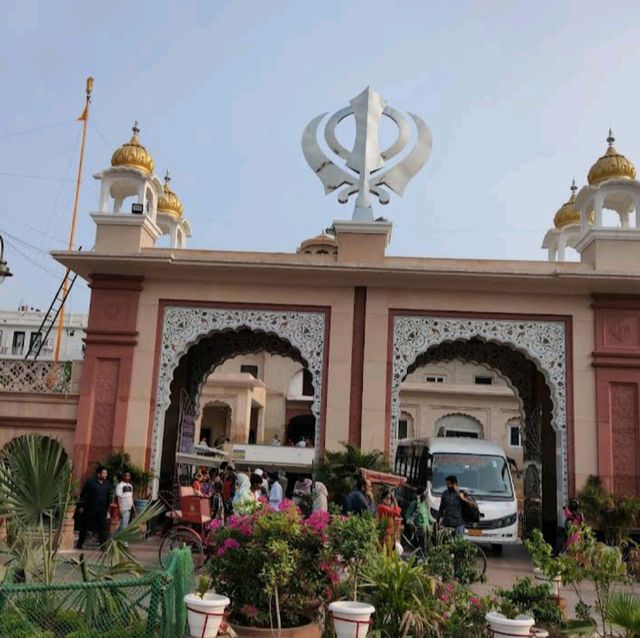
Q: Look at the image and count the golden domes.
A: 4